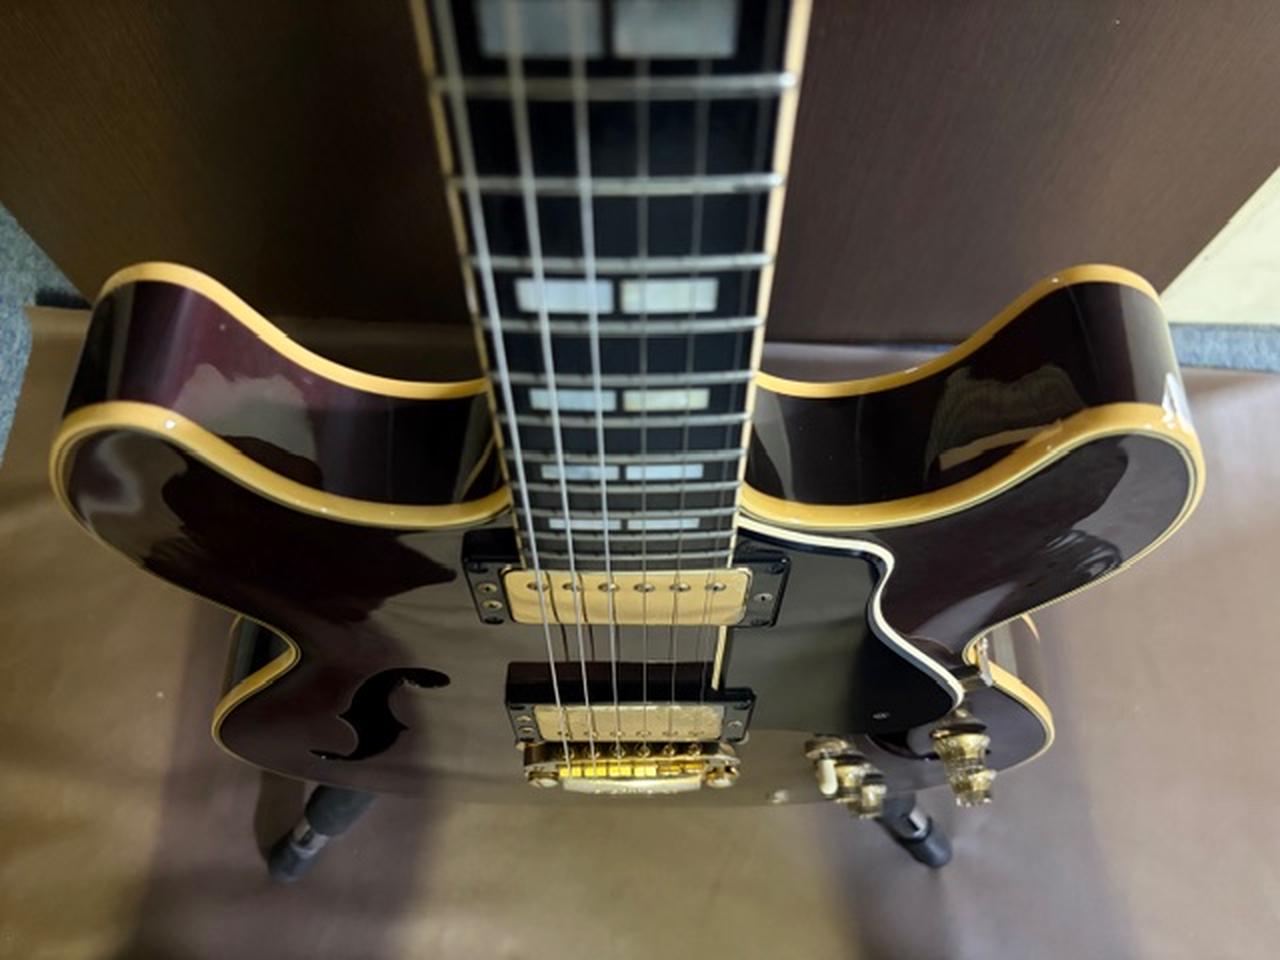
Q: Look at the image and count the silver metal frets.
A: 11